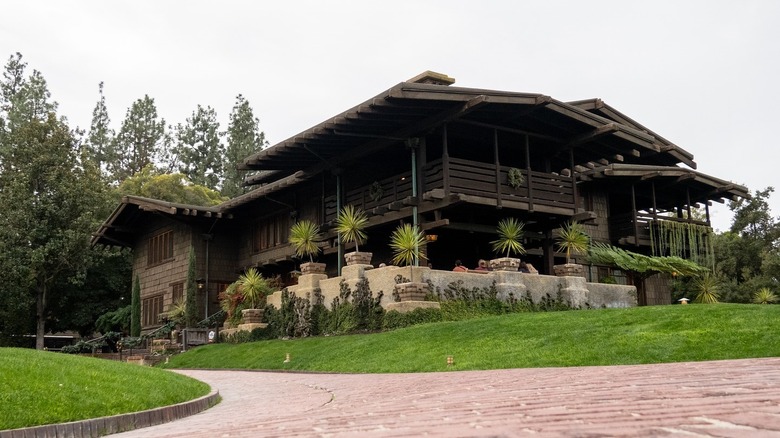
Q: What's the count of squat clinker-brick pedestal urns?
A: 6